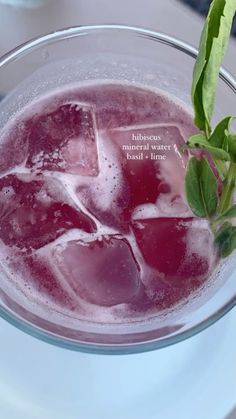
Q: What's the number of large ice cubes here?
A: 5